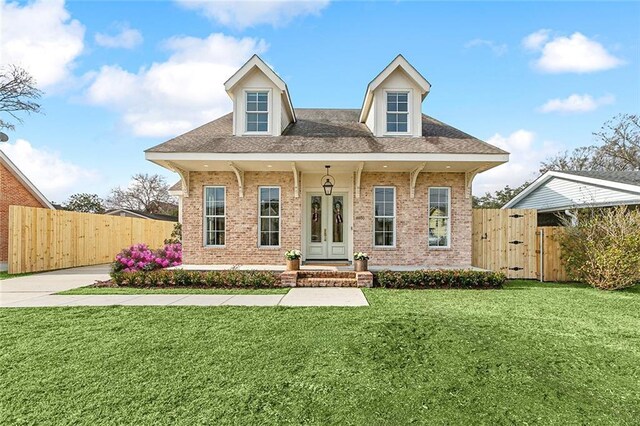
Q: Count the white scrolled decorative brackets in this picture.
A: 6